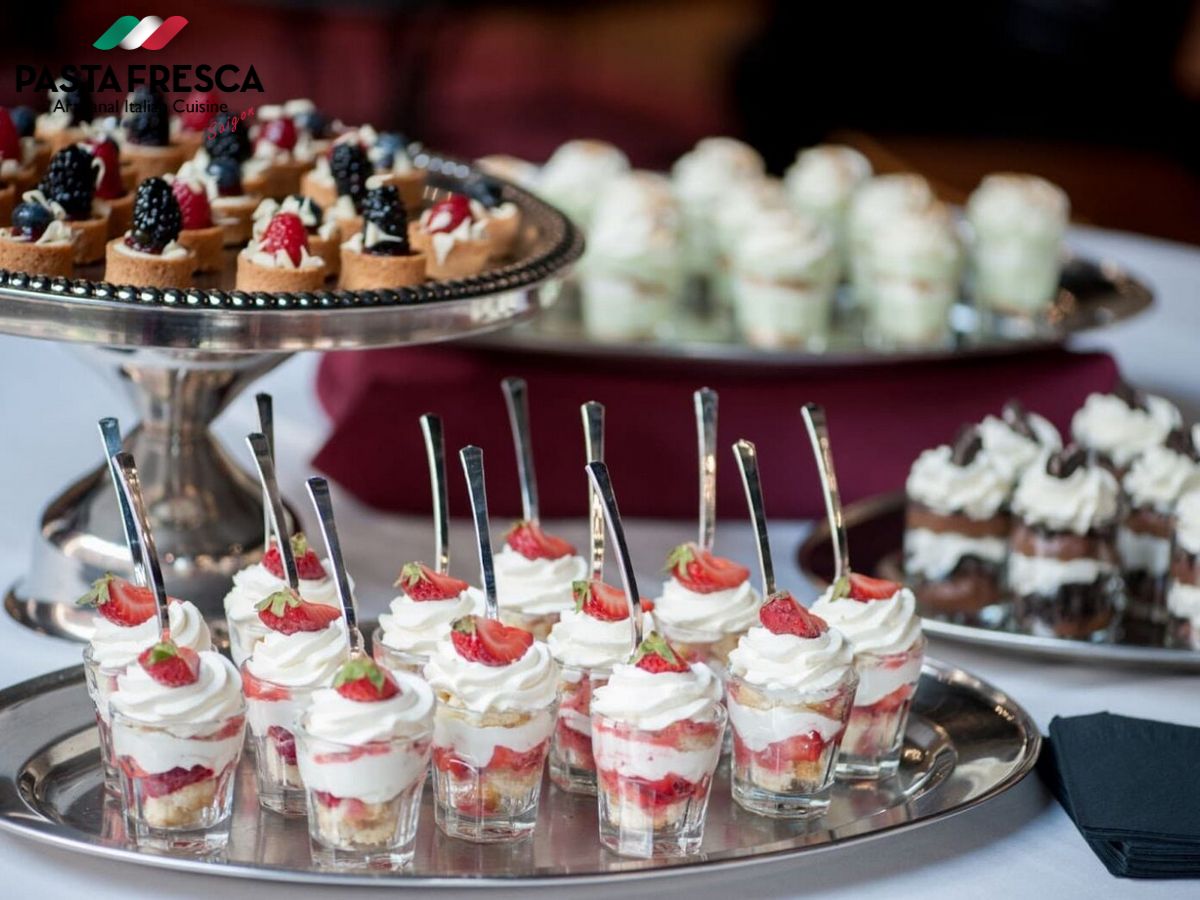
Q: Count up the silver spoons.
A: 13